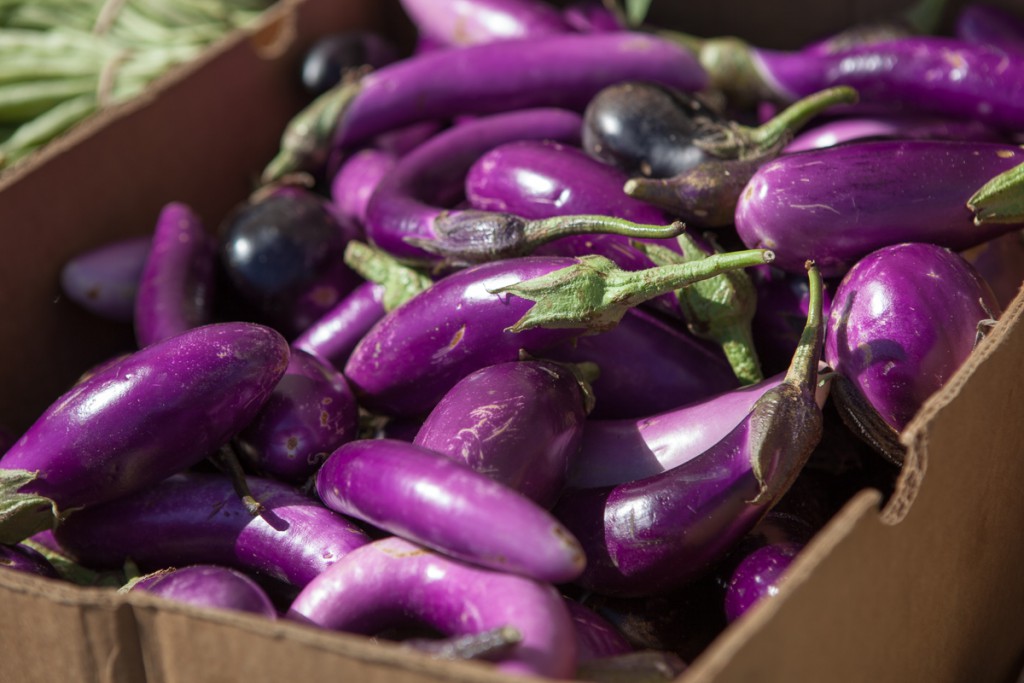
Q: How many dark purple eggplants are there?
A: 3